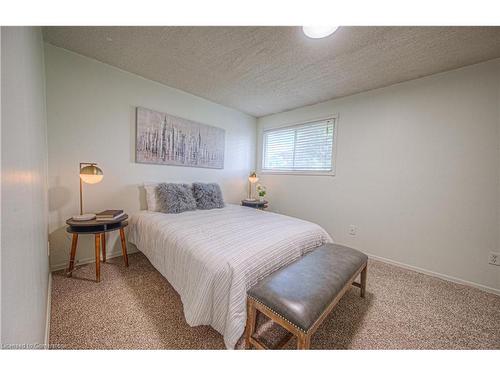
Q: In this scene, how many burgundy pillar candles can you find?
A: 0